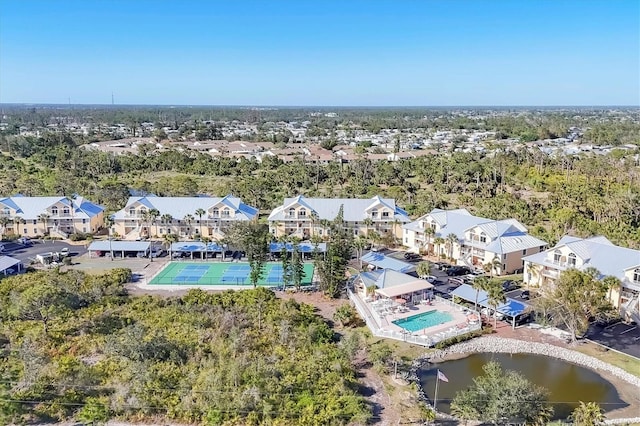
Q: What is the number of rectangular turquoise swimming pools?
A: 1